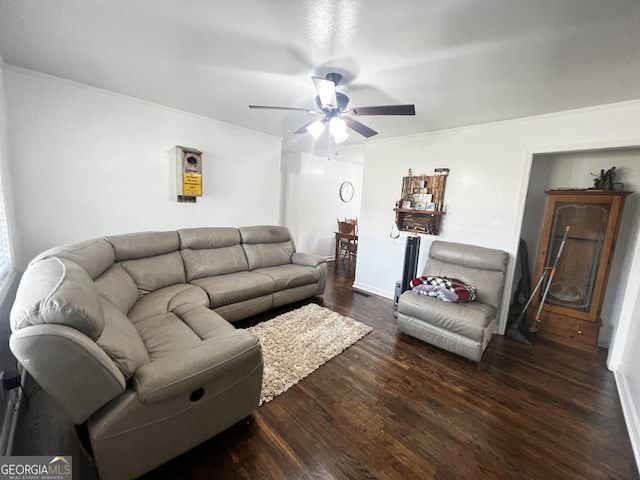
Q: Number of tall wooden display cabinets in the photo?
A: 1